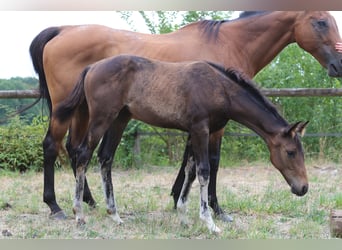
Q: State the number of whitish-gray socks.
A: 4